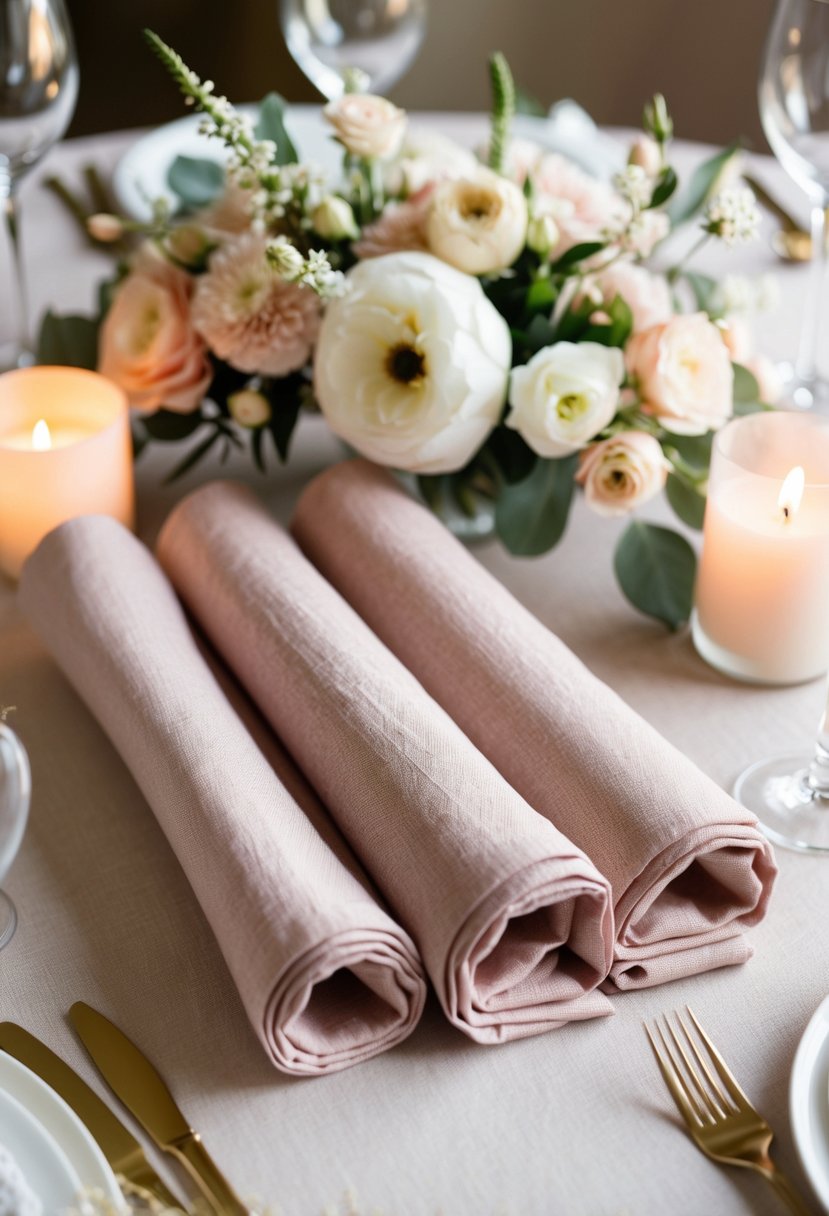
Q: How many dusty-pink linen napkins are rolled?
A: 3